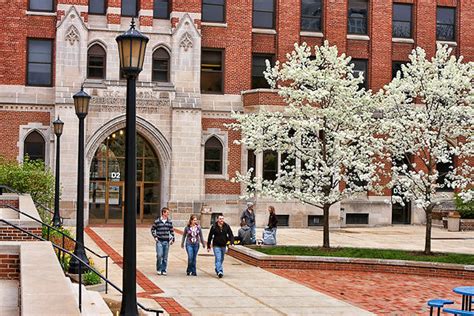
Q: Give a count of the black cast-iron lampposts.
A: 3